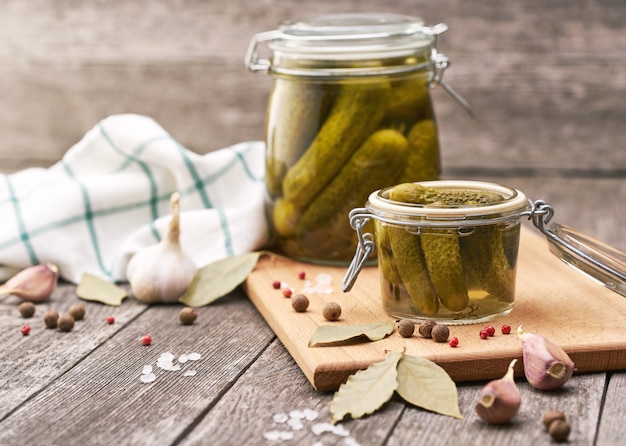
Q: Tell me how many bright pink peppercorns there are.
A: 10